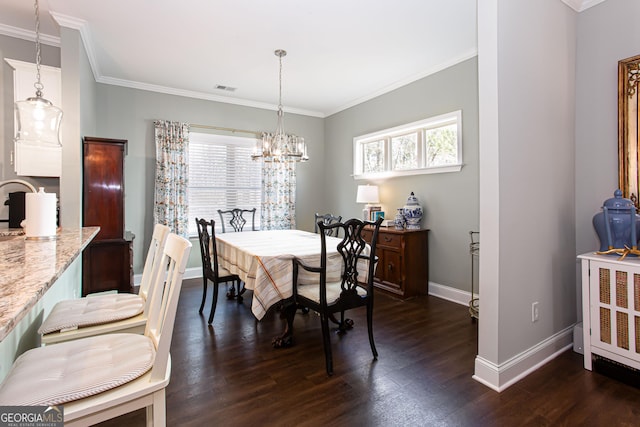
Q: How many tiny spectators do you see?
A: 0